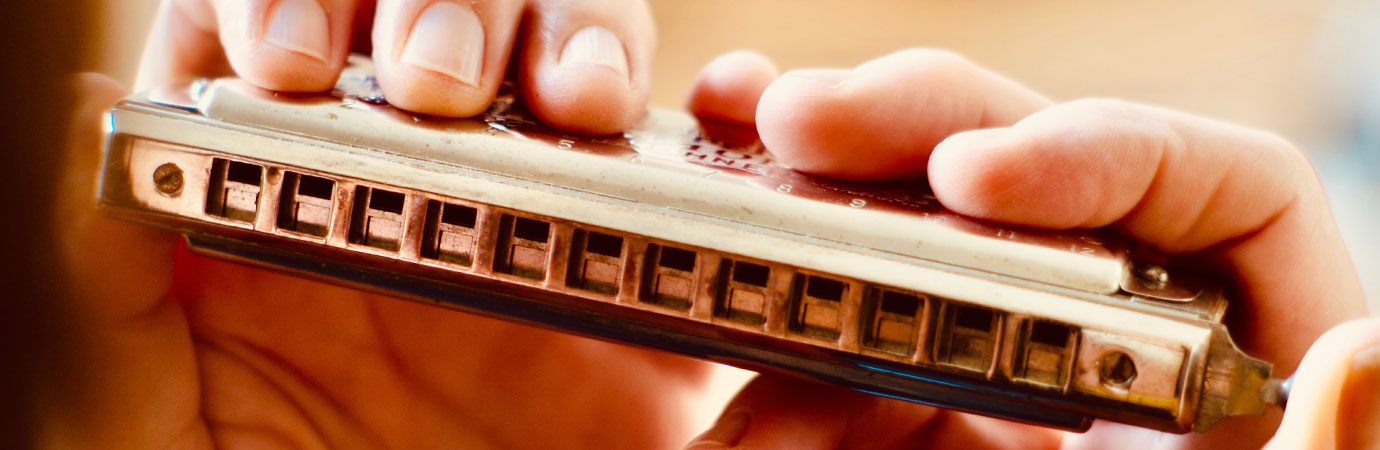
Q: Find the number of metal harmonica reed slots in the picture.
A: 12